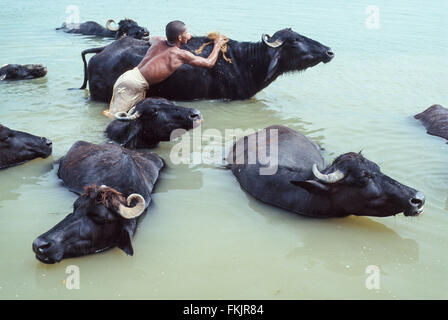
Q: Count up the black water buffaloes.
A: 8